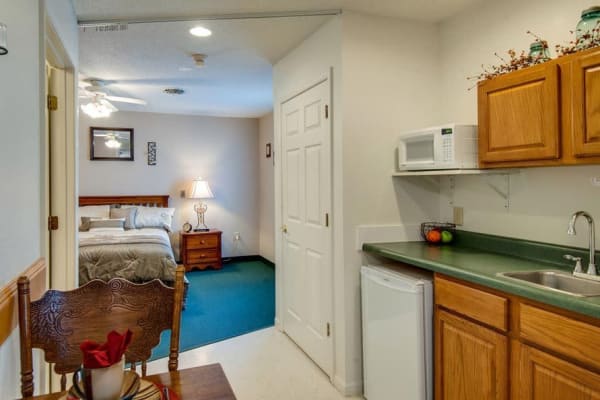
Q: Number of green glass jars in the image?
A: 2